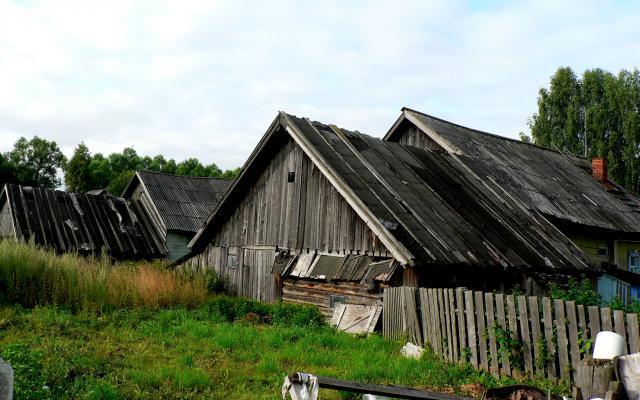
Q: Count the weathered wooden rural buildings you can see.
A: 4